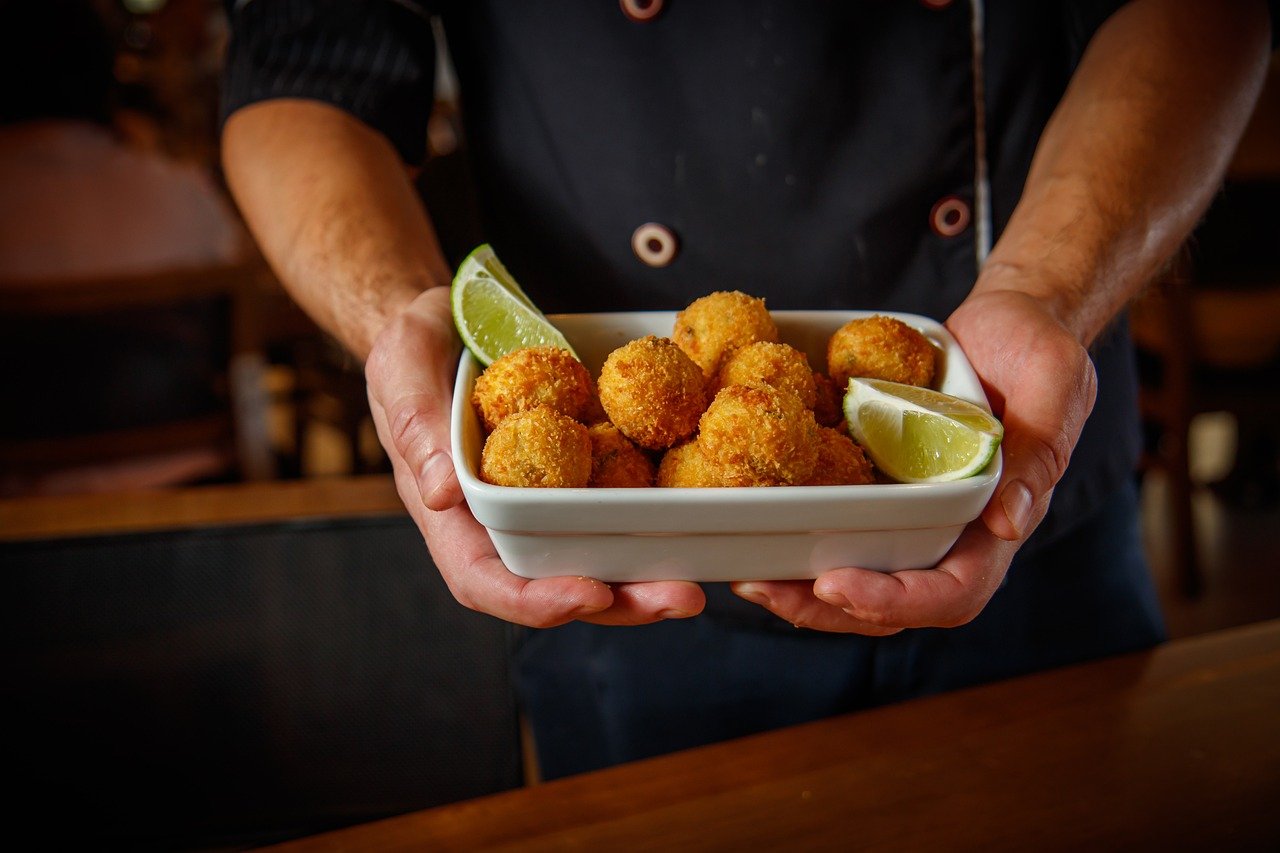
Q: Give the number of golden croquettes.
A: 11